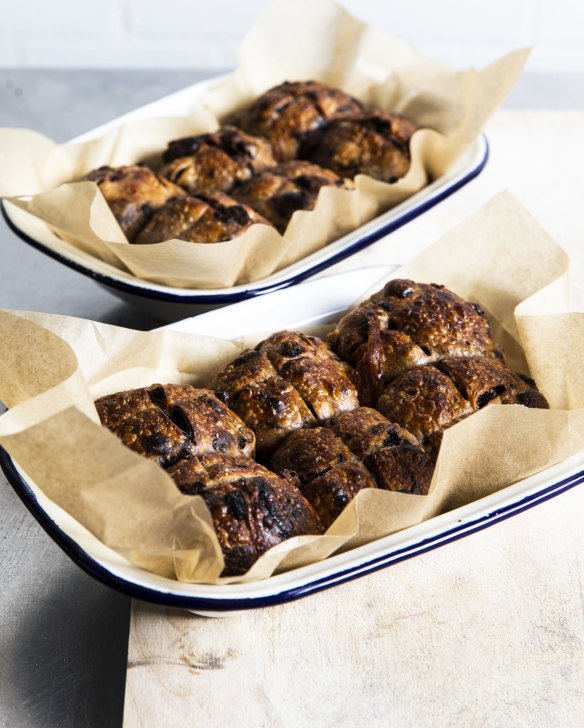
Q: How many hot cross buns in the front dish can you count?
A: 6